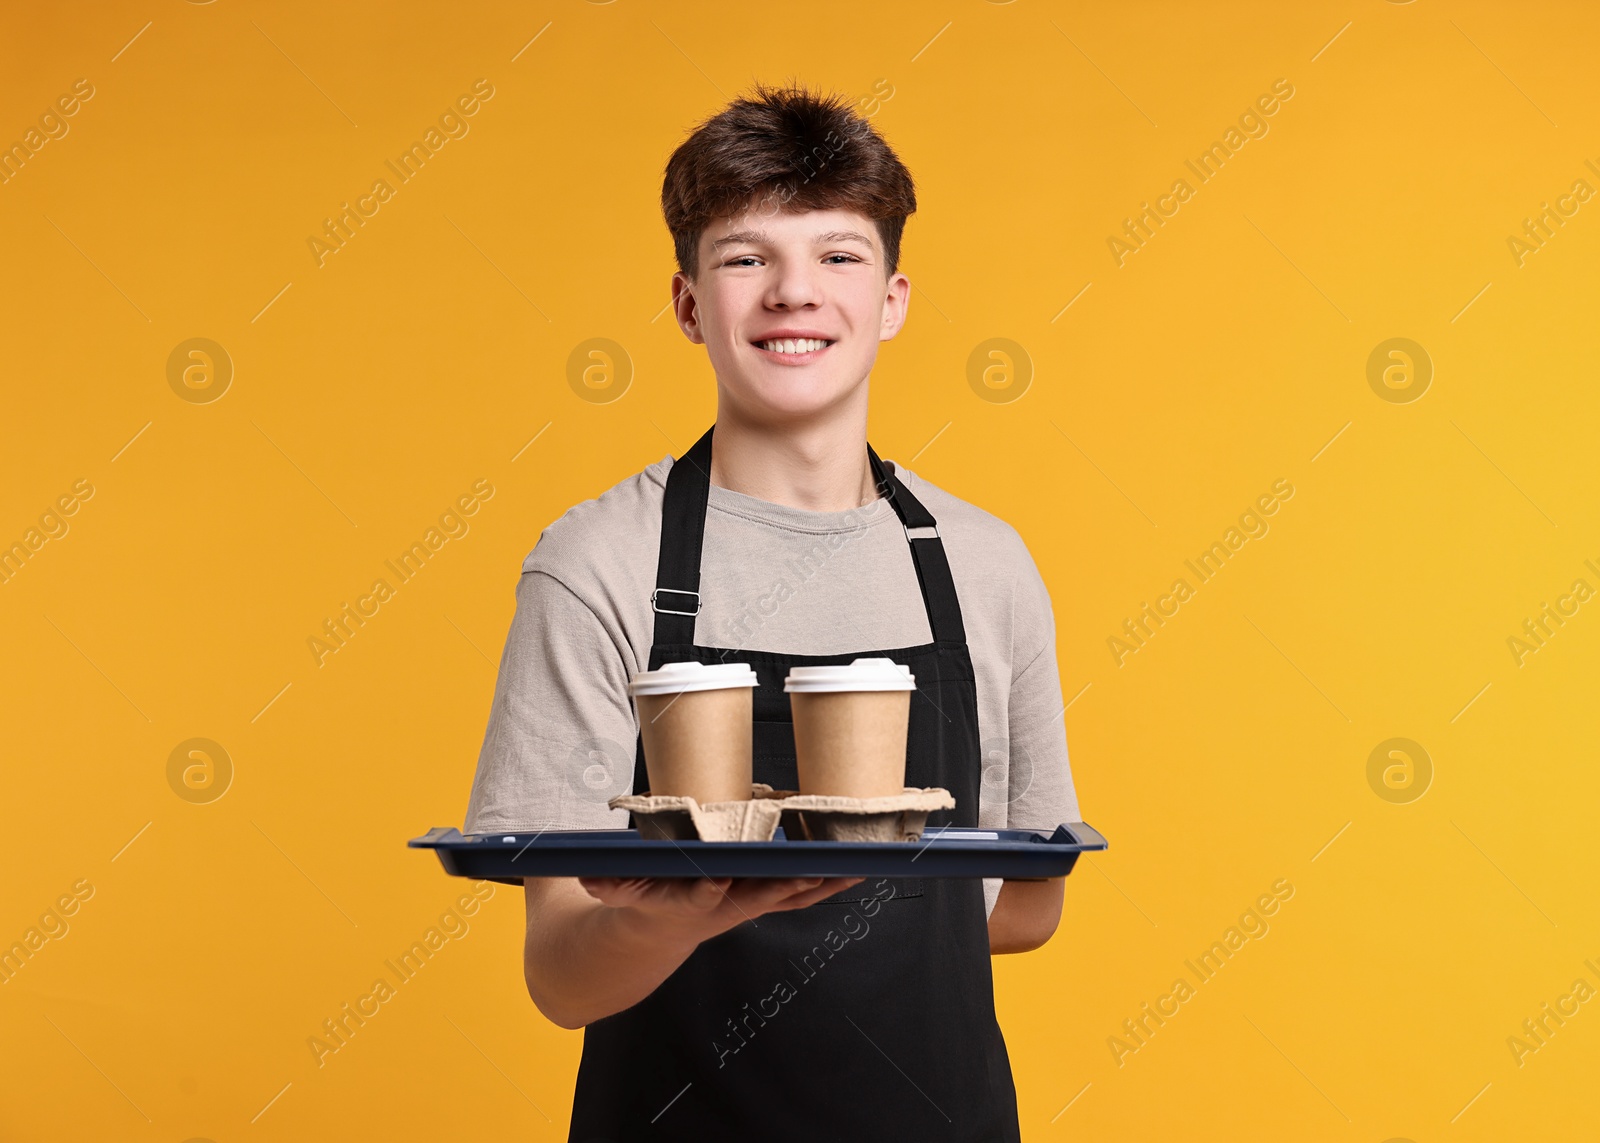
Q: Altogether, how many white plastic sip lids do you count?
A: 2